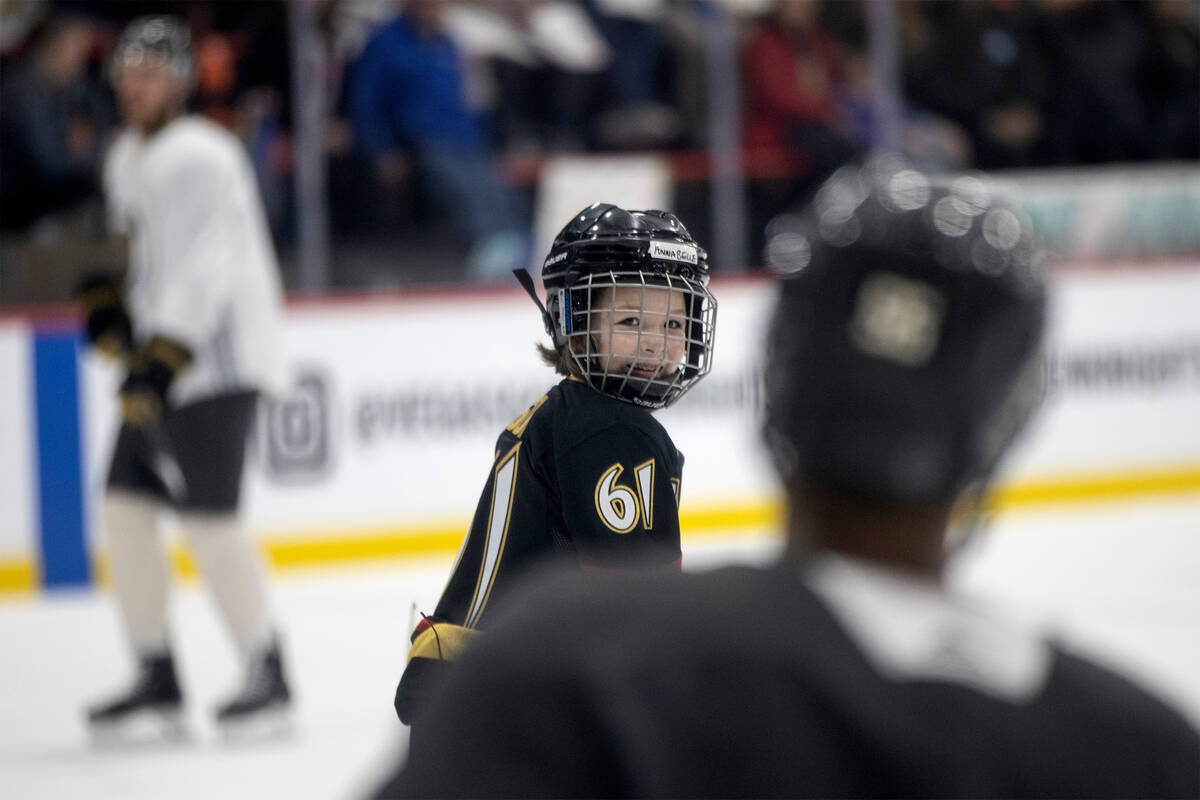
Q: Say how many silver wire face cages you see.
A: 1